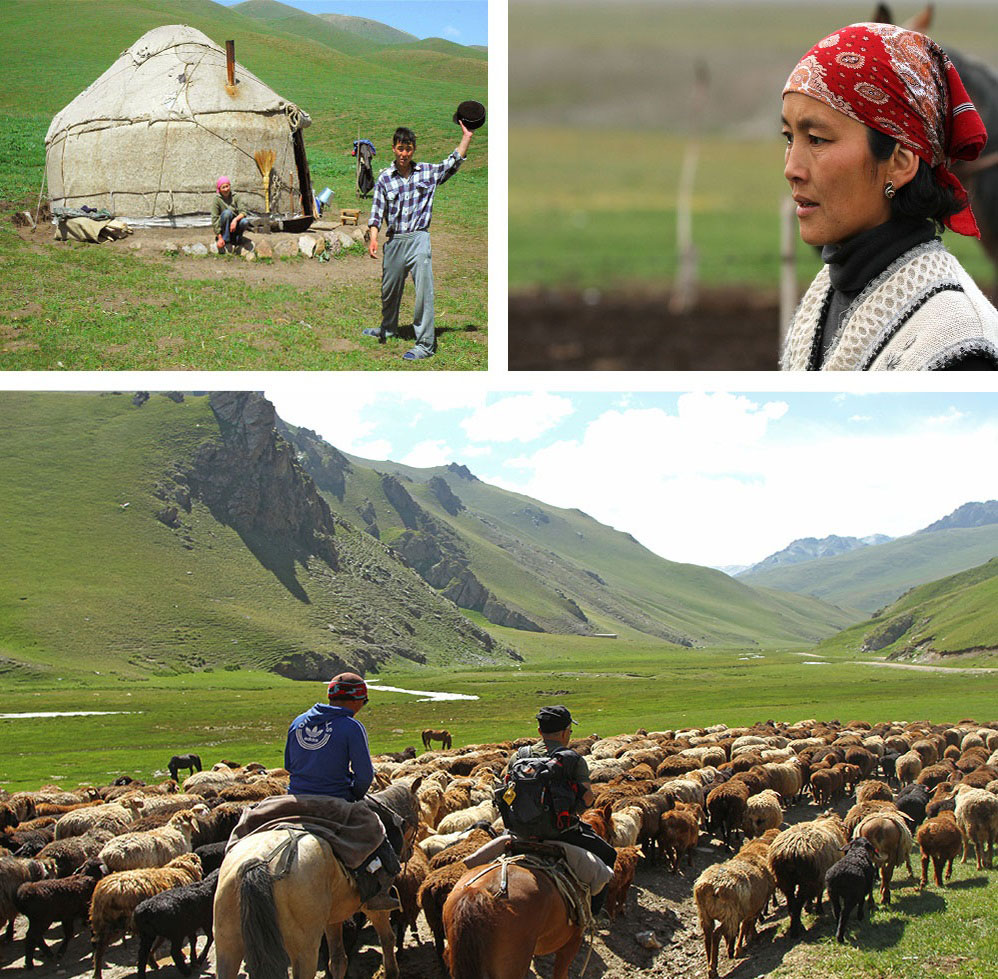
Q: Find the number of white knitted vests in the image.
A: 1